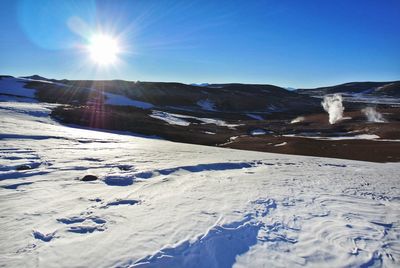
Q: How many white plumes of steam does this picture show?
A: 2